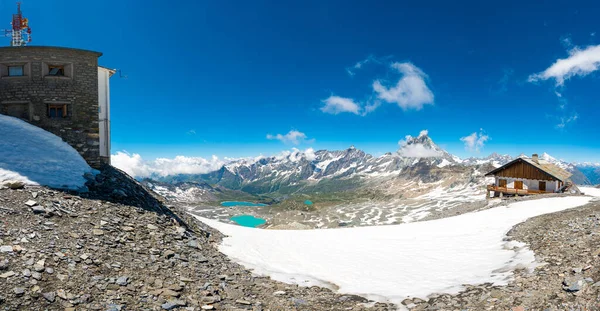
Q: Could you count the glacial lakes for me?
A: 3